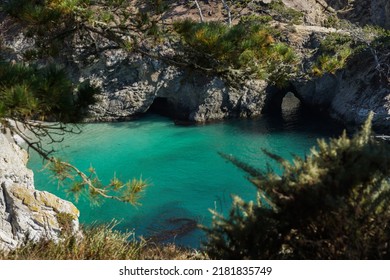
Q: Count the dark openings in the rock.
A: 2